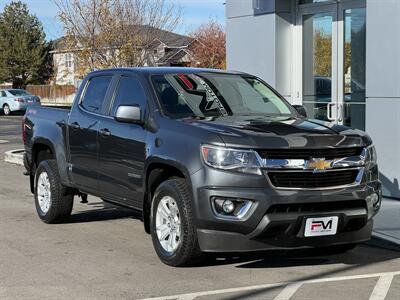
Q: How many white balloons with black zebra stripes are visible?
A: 0